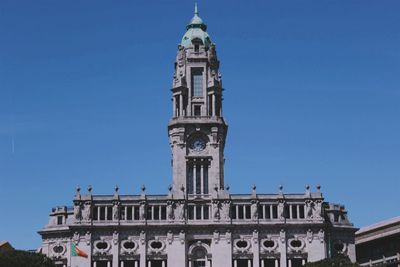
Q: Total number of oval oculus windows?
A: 8